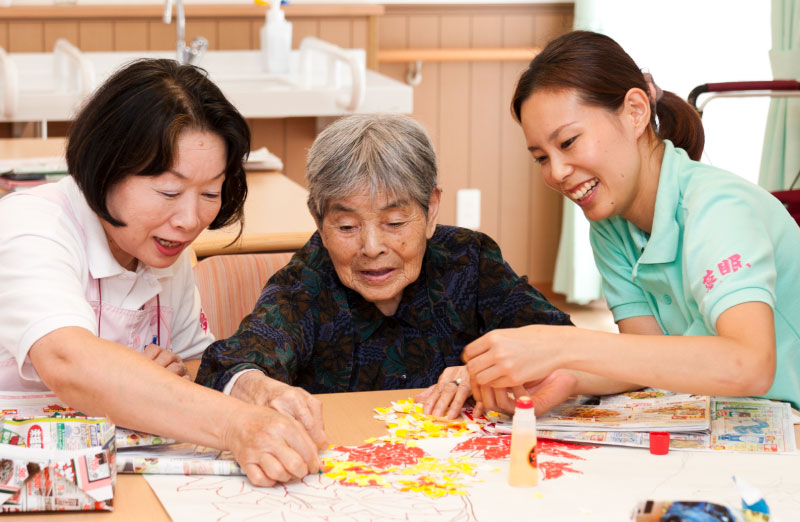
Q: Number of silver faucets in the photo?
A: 1